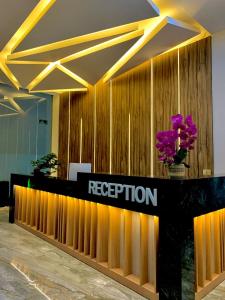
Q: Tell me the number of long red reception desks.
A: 0